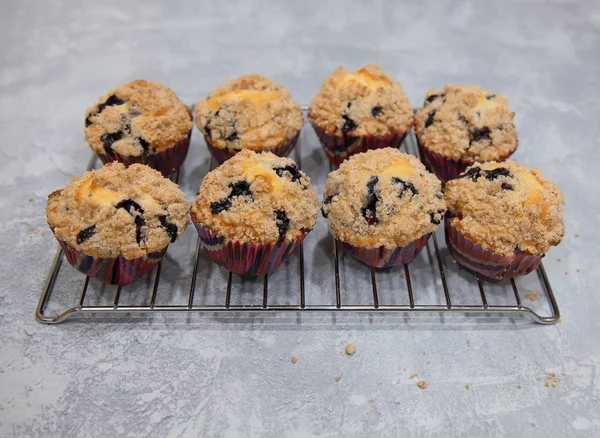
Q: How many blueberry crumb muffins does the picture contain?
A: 8